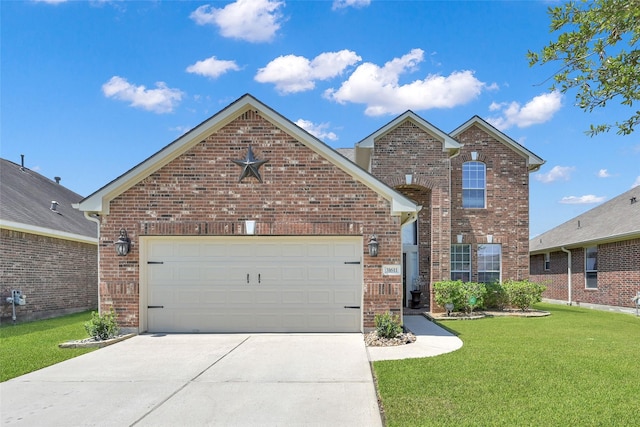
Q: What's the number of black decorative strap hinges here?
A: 4